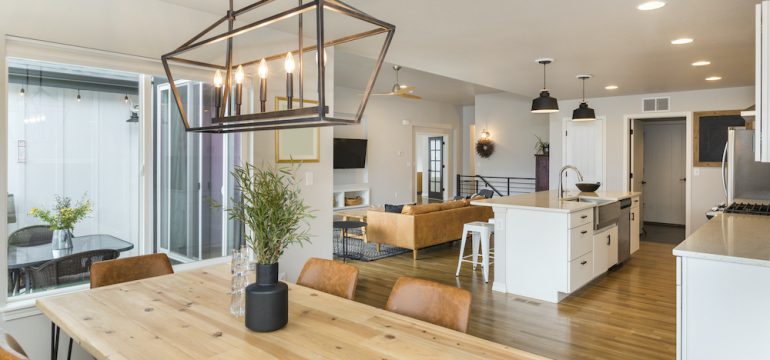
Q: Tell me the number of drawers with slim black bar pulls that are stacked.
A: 3